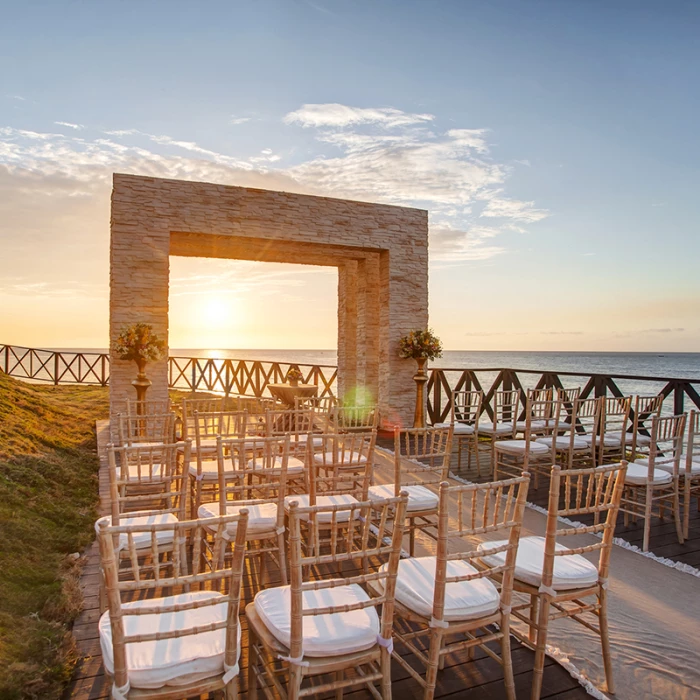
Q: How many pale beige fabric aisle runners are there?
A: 1